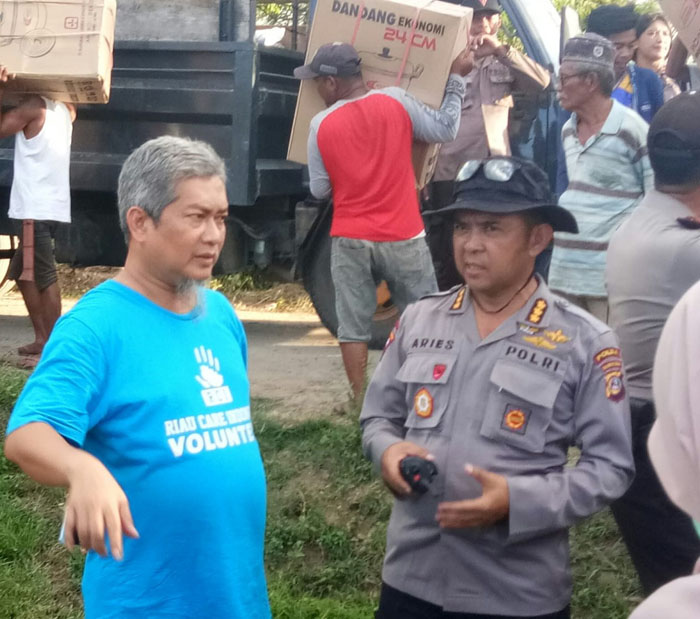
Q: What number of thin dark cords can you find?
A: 1